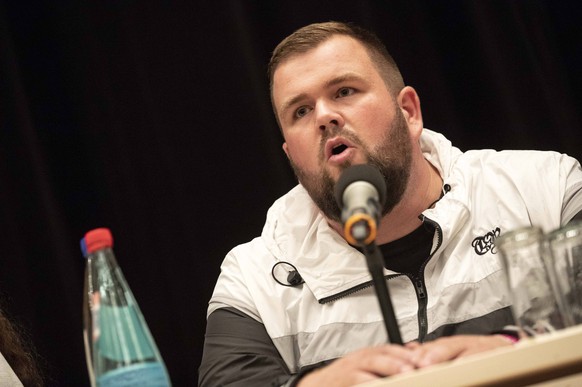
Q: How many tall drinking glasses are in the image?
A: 2